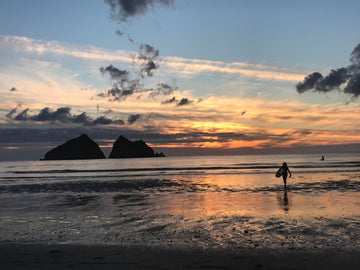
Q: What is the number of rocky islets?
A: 2